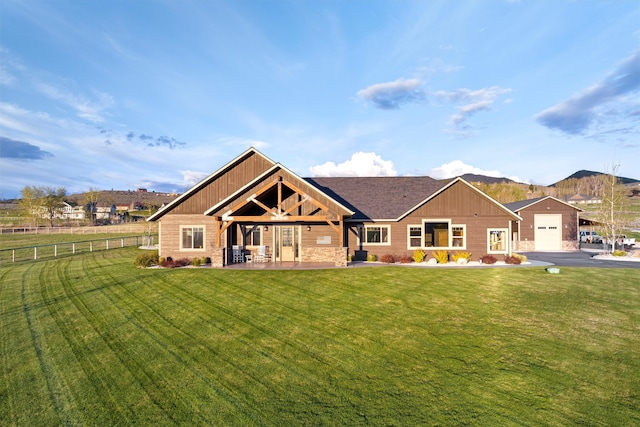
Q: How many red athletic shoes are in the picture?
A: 0